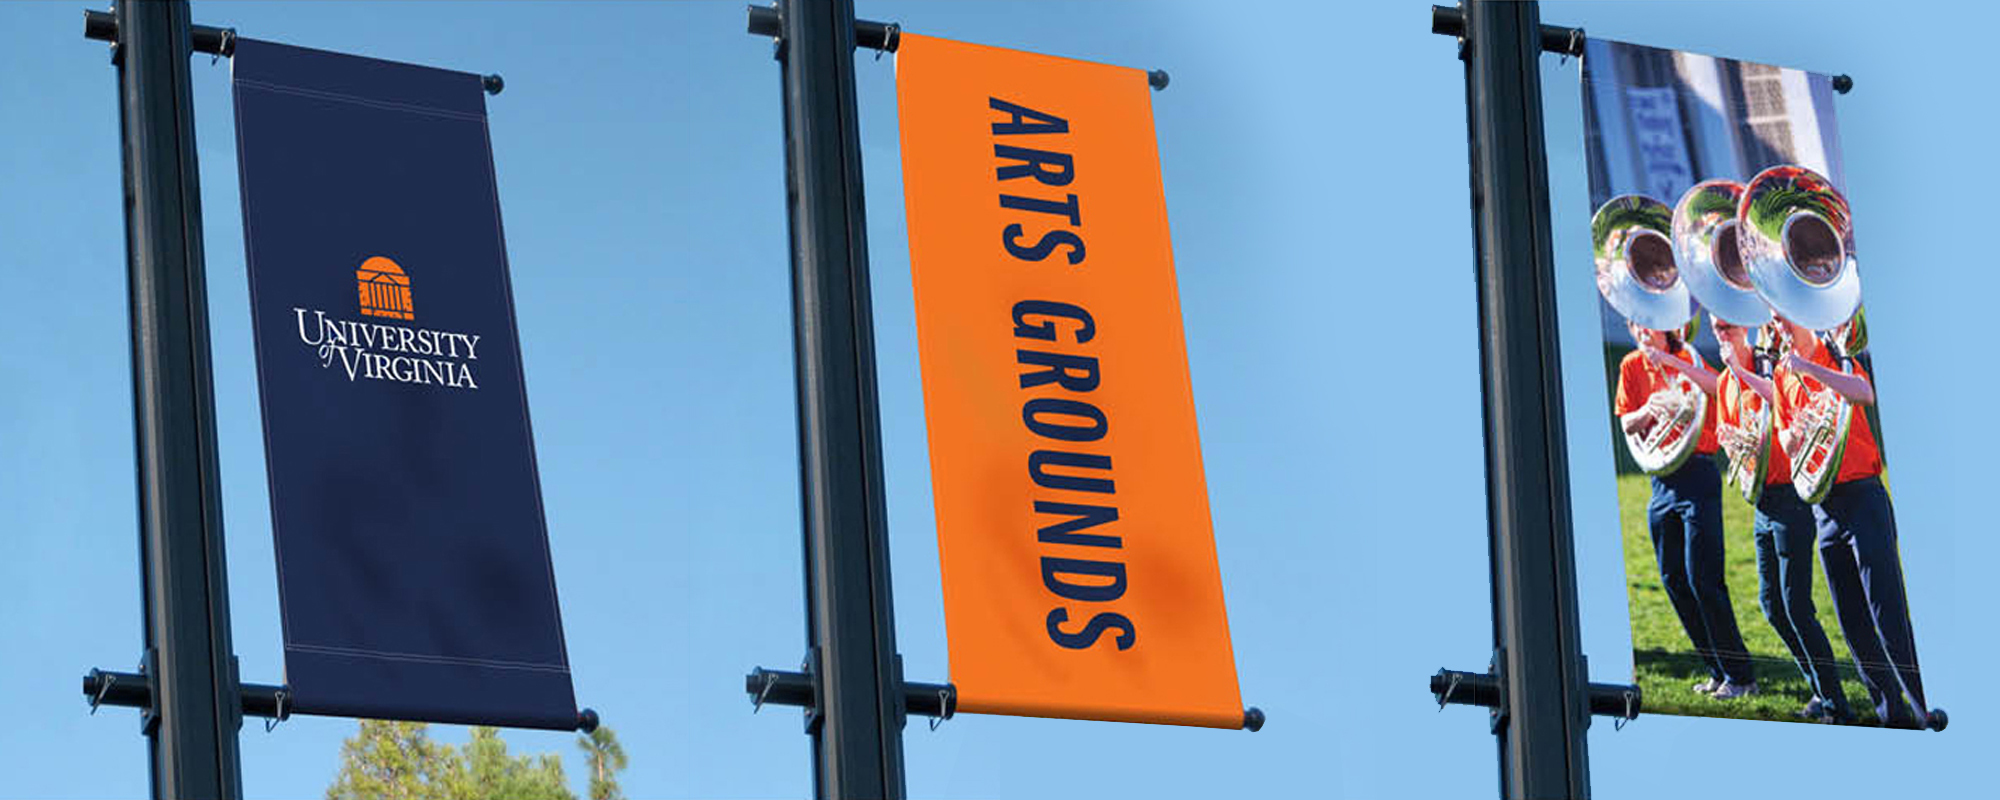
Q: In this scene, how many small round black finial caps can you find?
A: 6